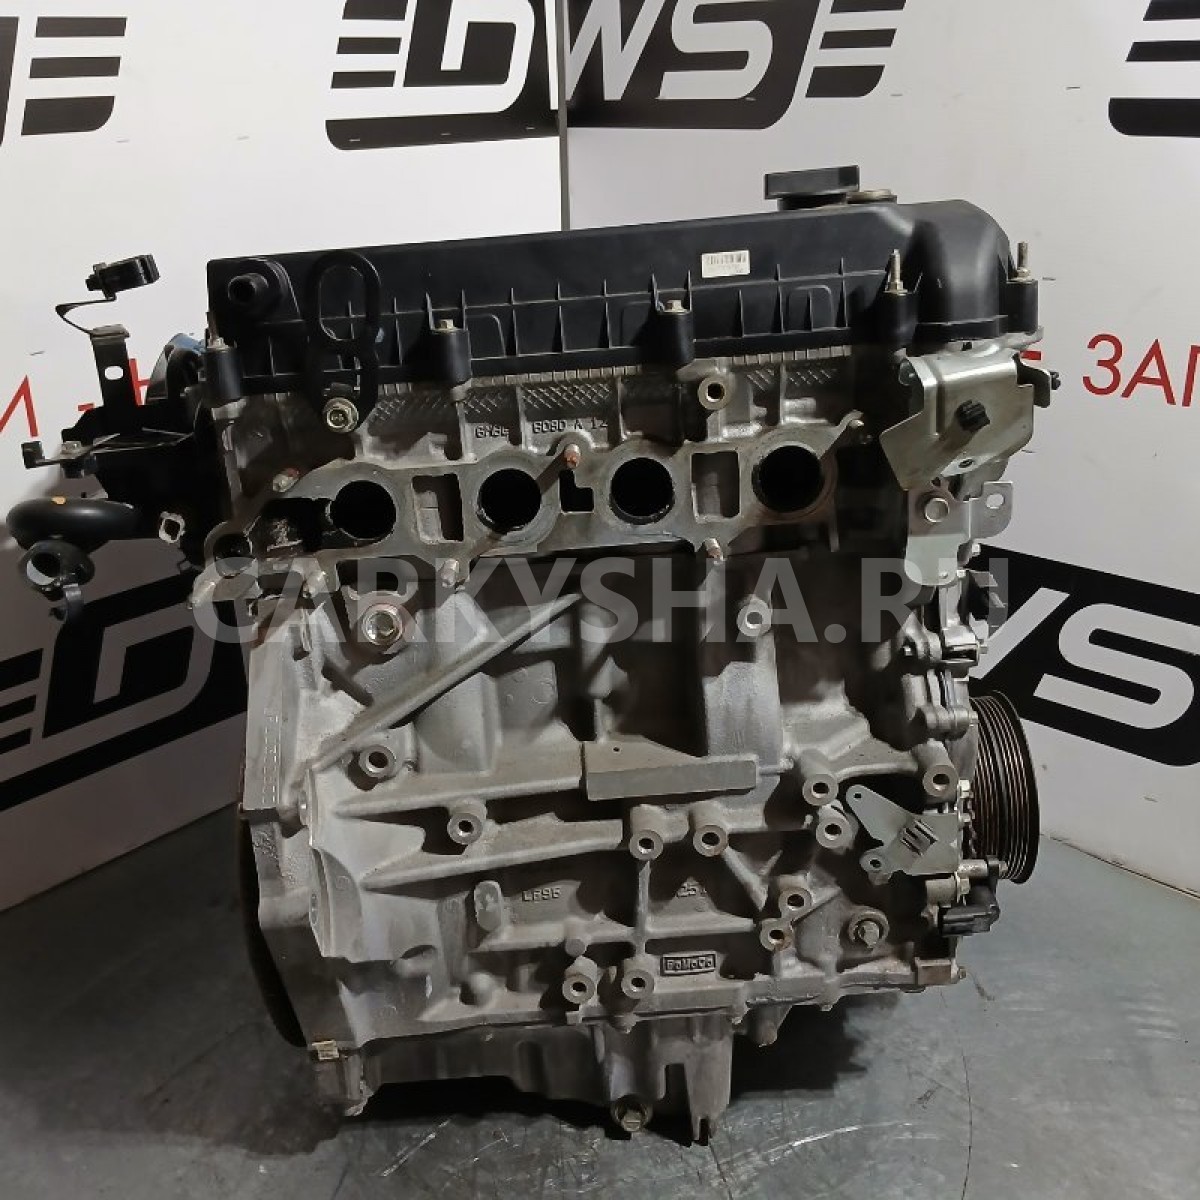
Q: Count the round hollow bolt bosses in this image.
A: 13